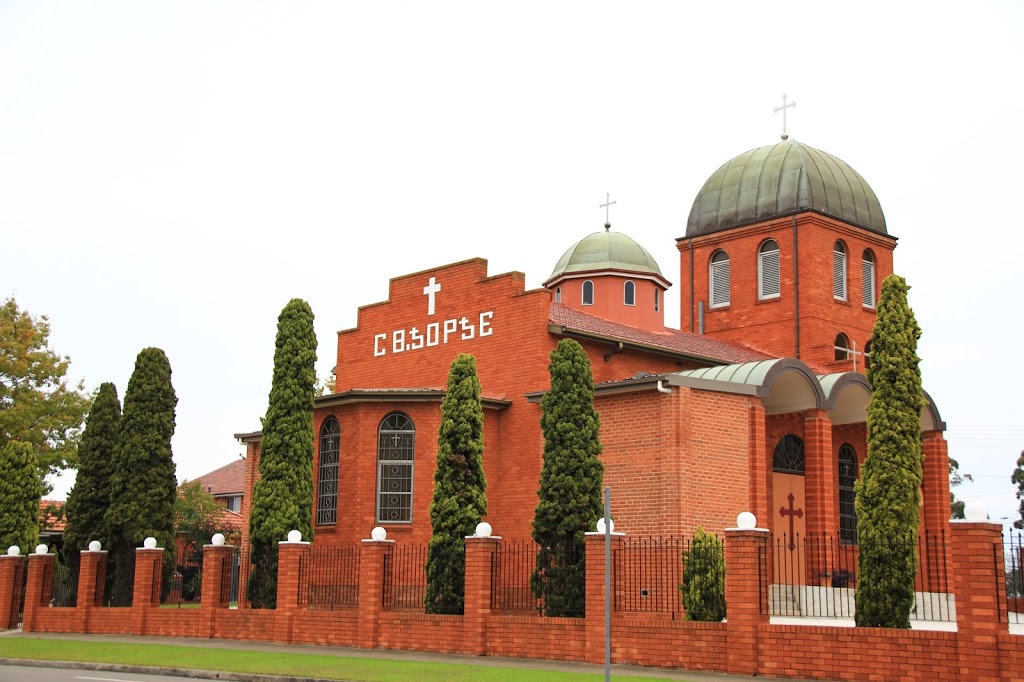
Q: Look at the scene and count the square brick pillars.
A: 11